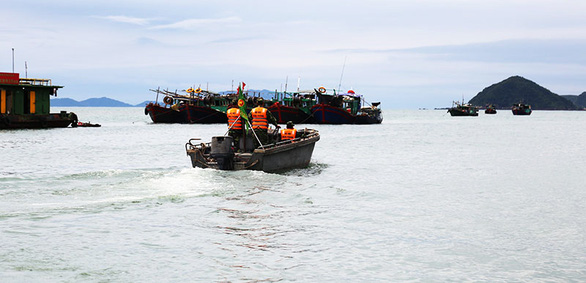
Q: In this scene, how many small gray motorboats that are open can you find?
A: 1